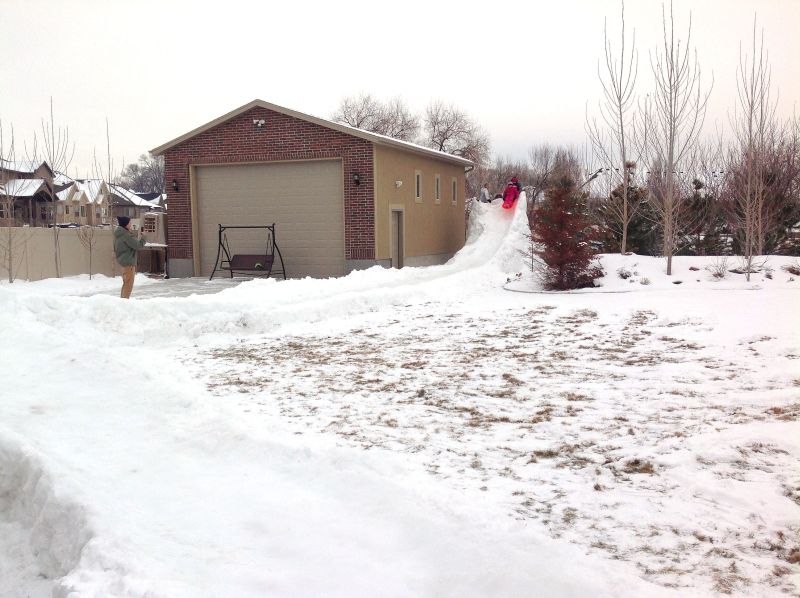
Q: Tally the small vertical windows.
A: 3